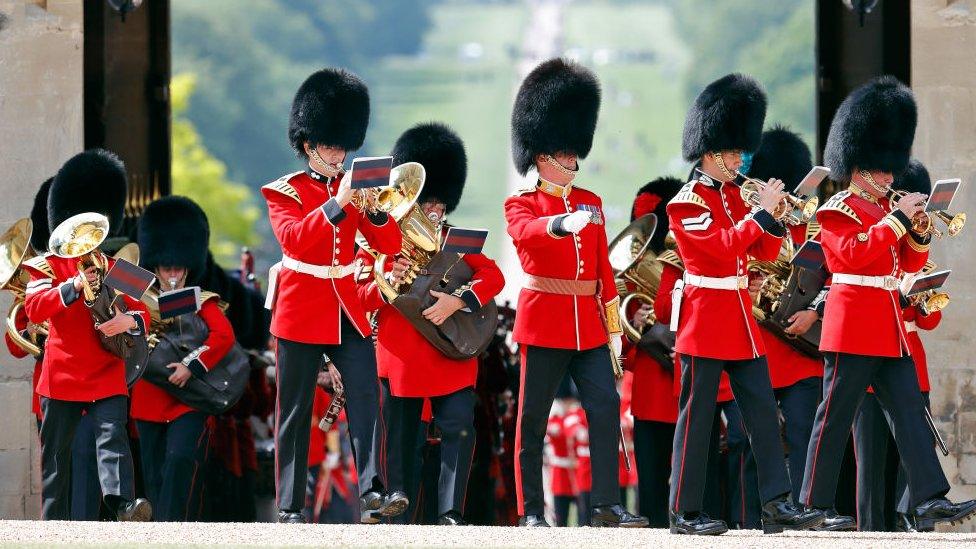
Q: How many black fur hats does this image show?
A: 11